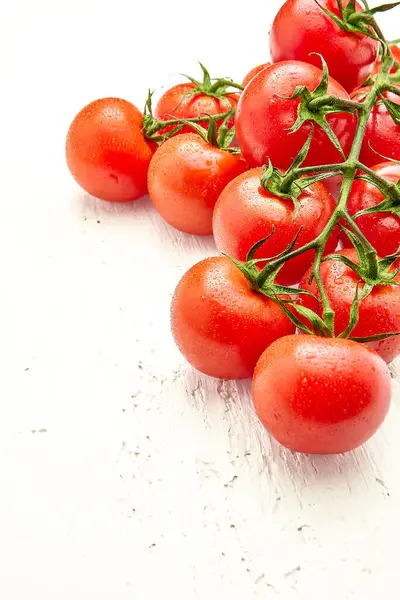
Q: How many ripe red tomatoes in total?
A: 13